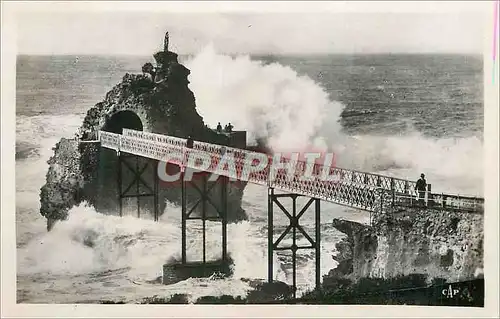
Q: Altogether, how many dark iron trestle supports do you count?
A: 3